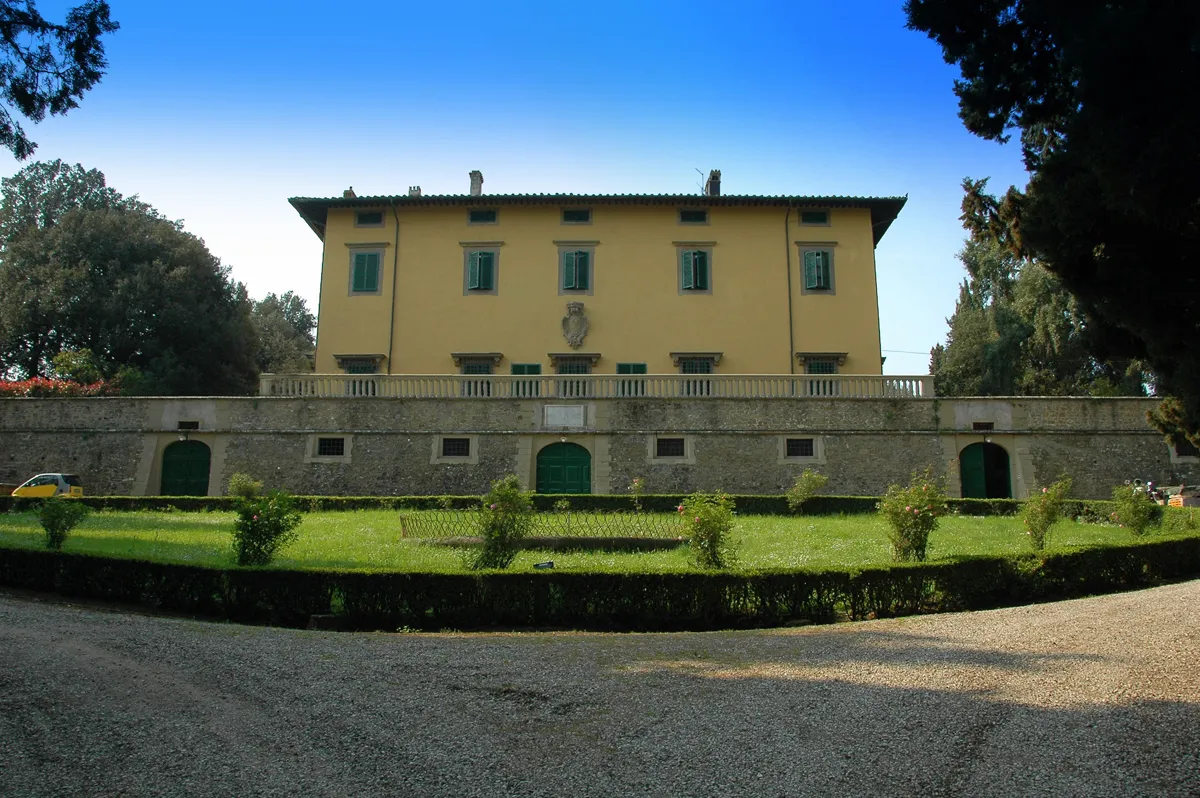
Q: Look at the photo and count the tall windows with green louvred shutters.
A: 5